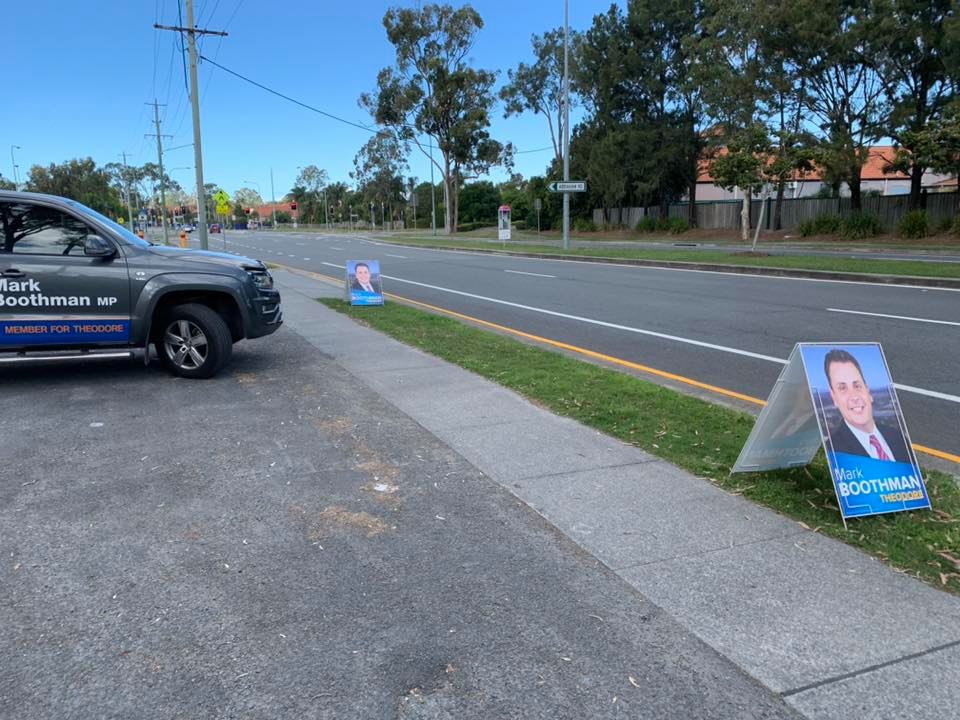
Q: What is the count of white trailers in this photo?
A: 0